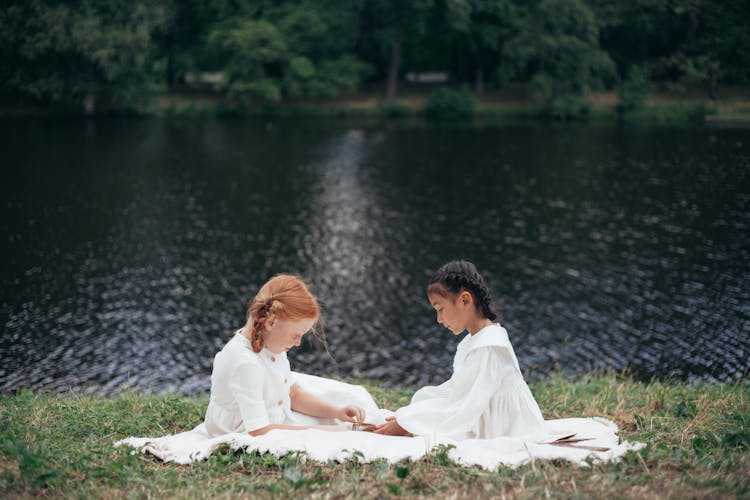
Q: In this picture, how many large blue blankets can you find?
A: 0